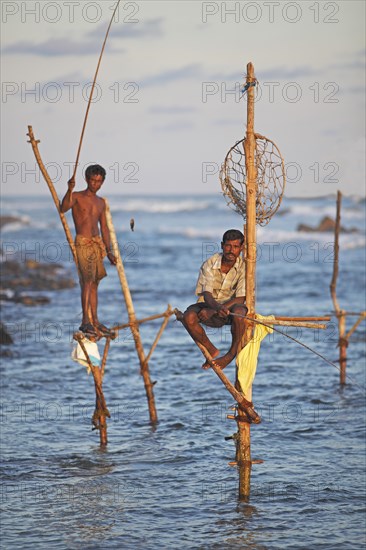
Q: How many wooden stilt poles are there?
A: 4